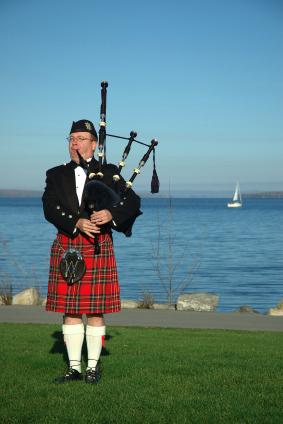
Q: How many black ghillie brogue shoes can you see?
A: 2